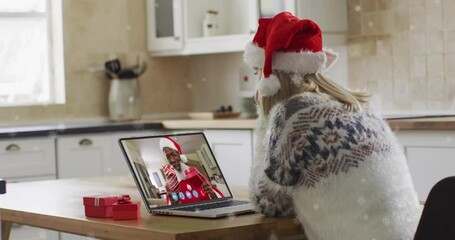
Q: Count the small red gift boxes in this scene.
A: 2